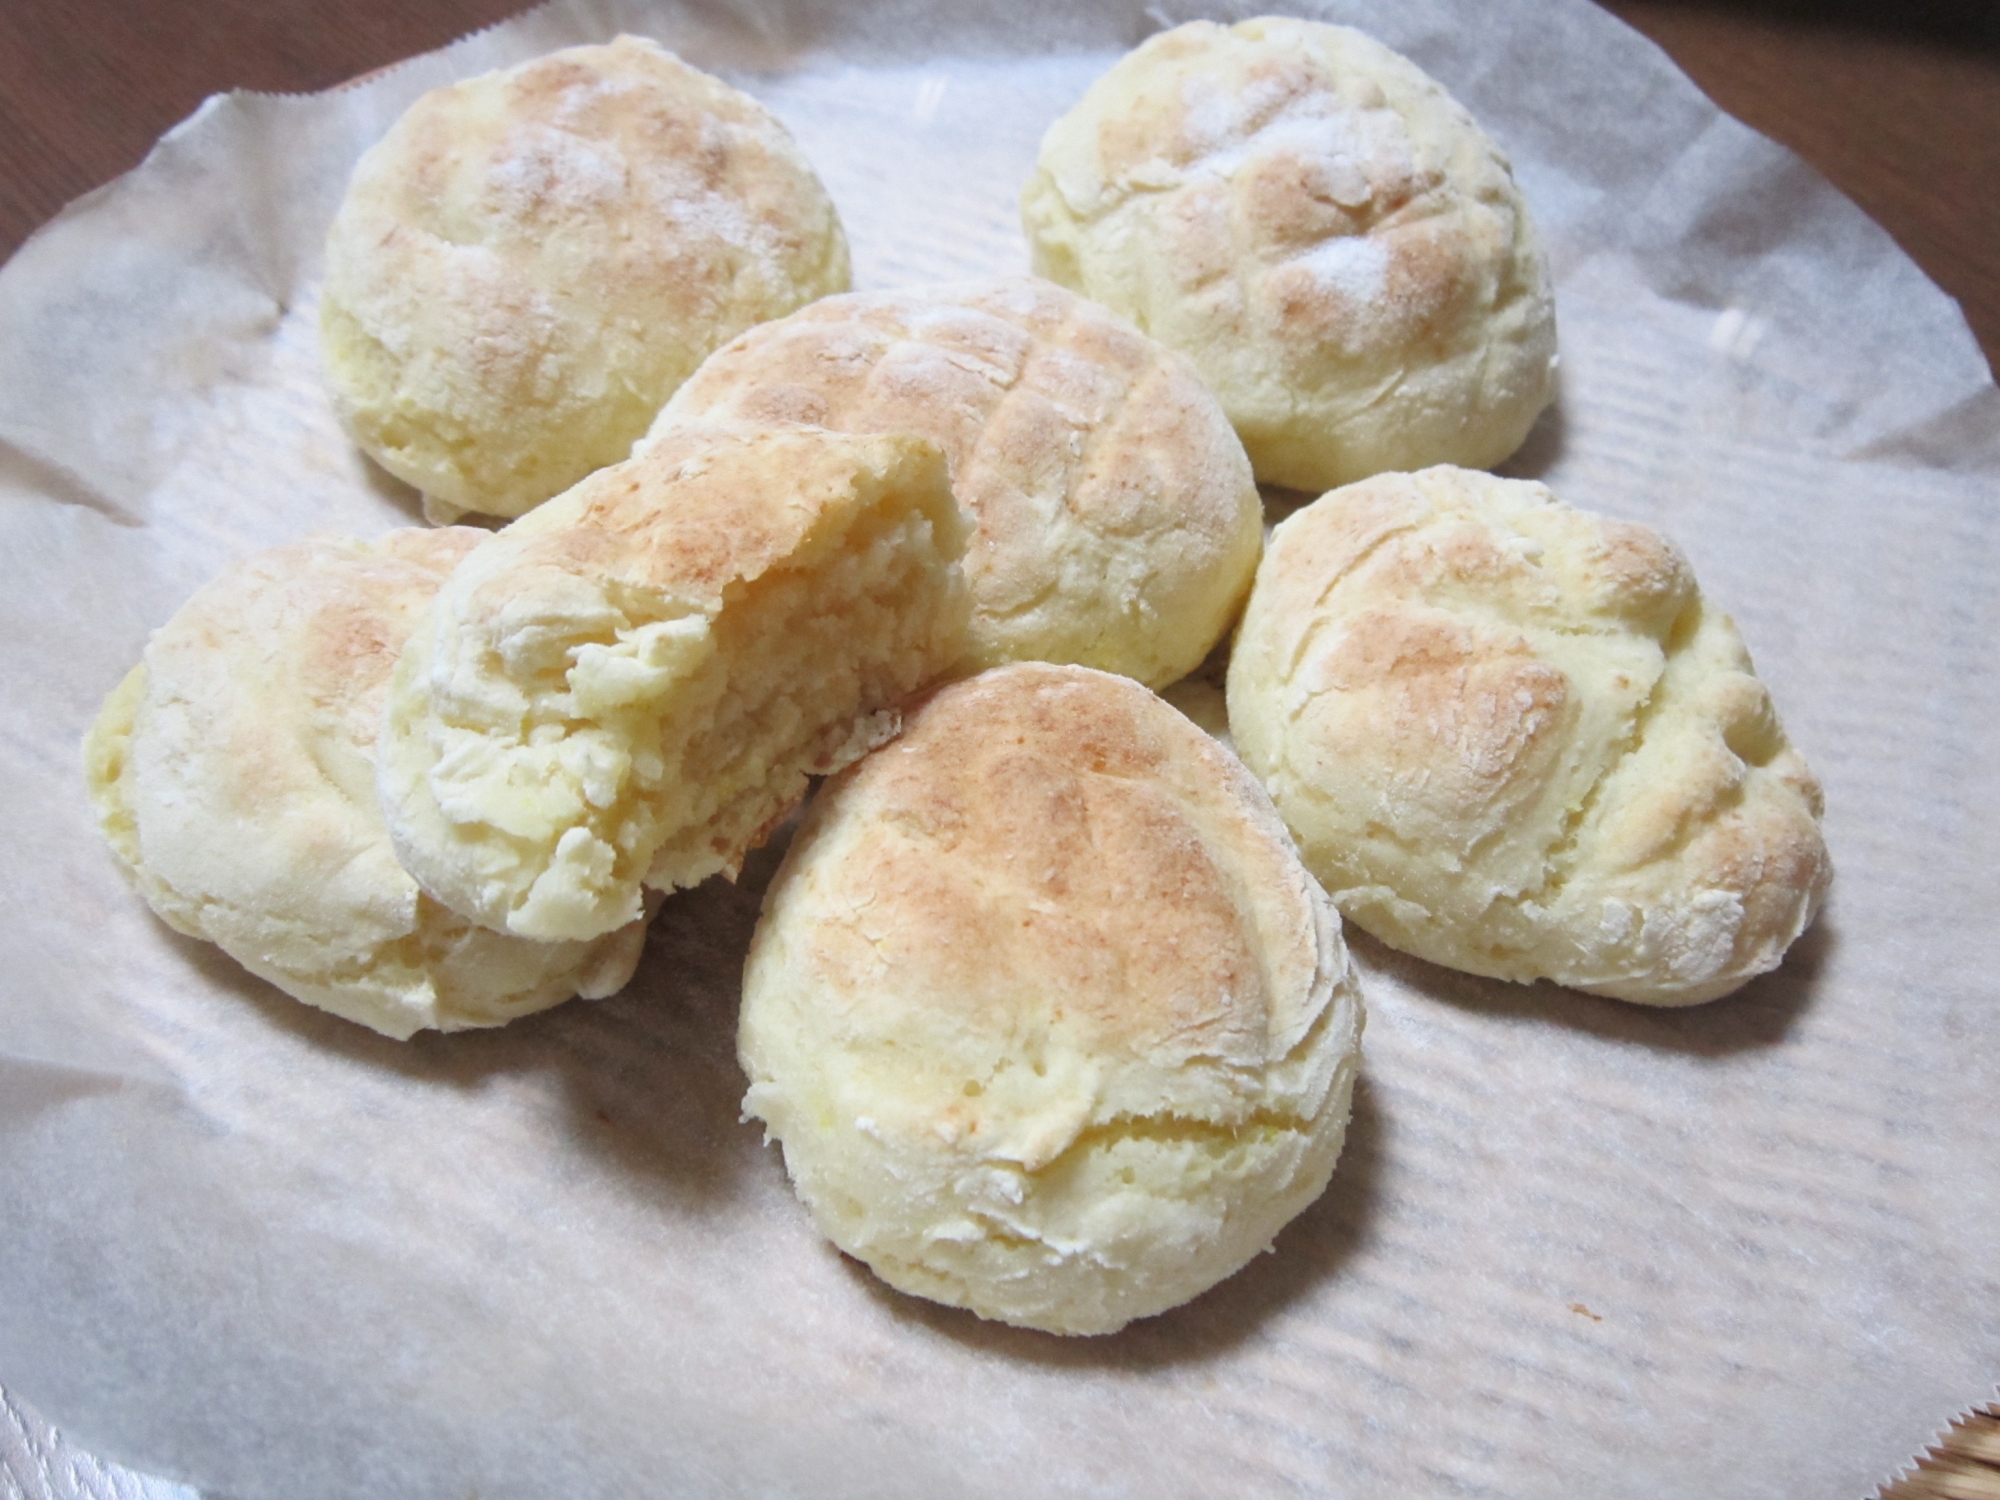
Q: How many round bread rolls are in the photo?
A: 6